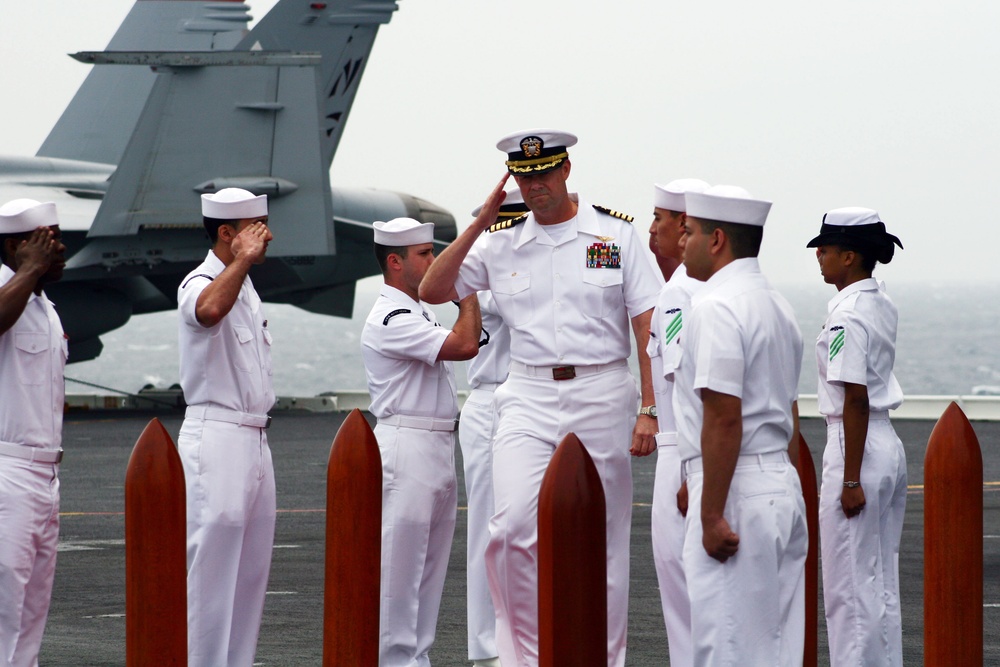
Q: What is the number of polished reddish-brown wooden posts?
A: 5